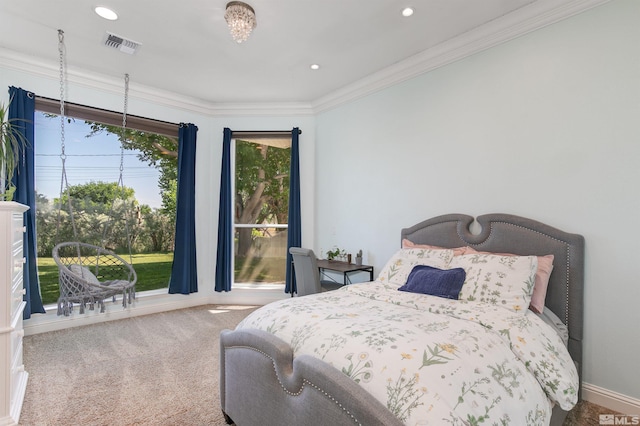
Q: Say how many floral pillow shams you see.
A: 2